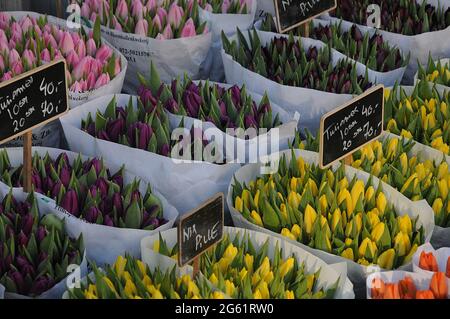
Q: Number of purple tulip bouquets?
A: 7